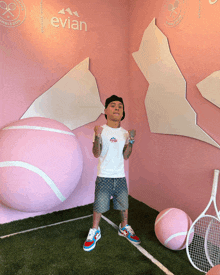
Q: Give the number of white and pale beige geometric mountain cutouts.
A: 3